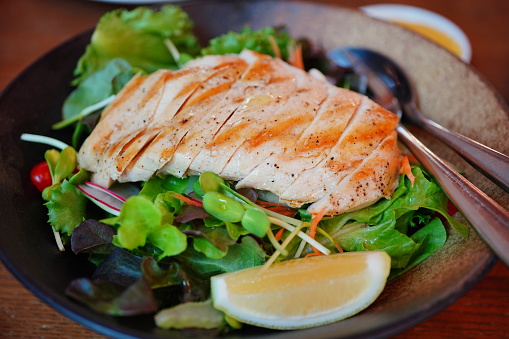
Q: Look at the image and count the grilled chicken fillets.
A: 1